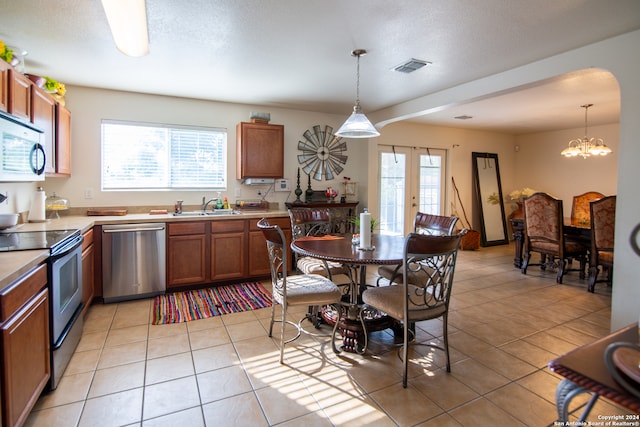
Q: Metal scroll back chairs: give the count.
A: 4